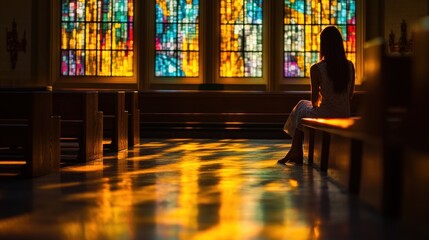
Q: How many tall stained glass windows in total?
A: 4